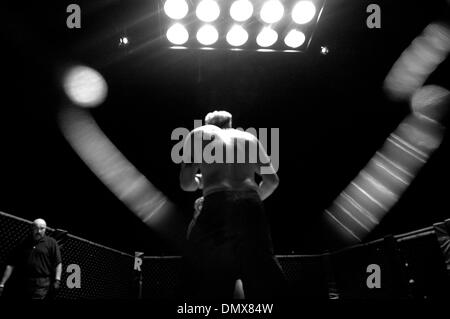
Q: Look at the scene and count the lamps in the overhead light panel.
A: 10